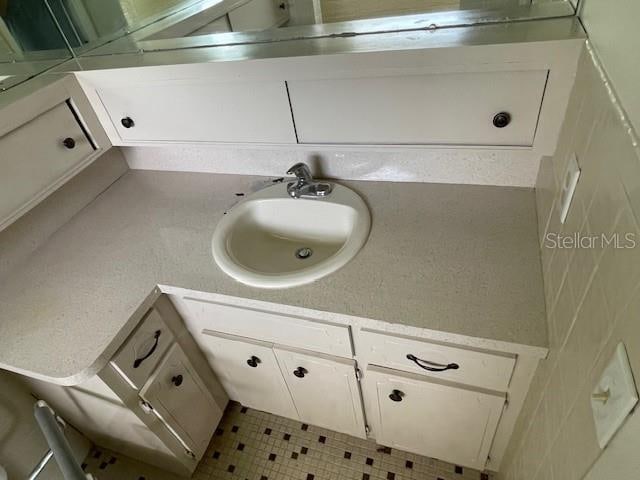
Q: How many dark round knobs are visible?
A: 7